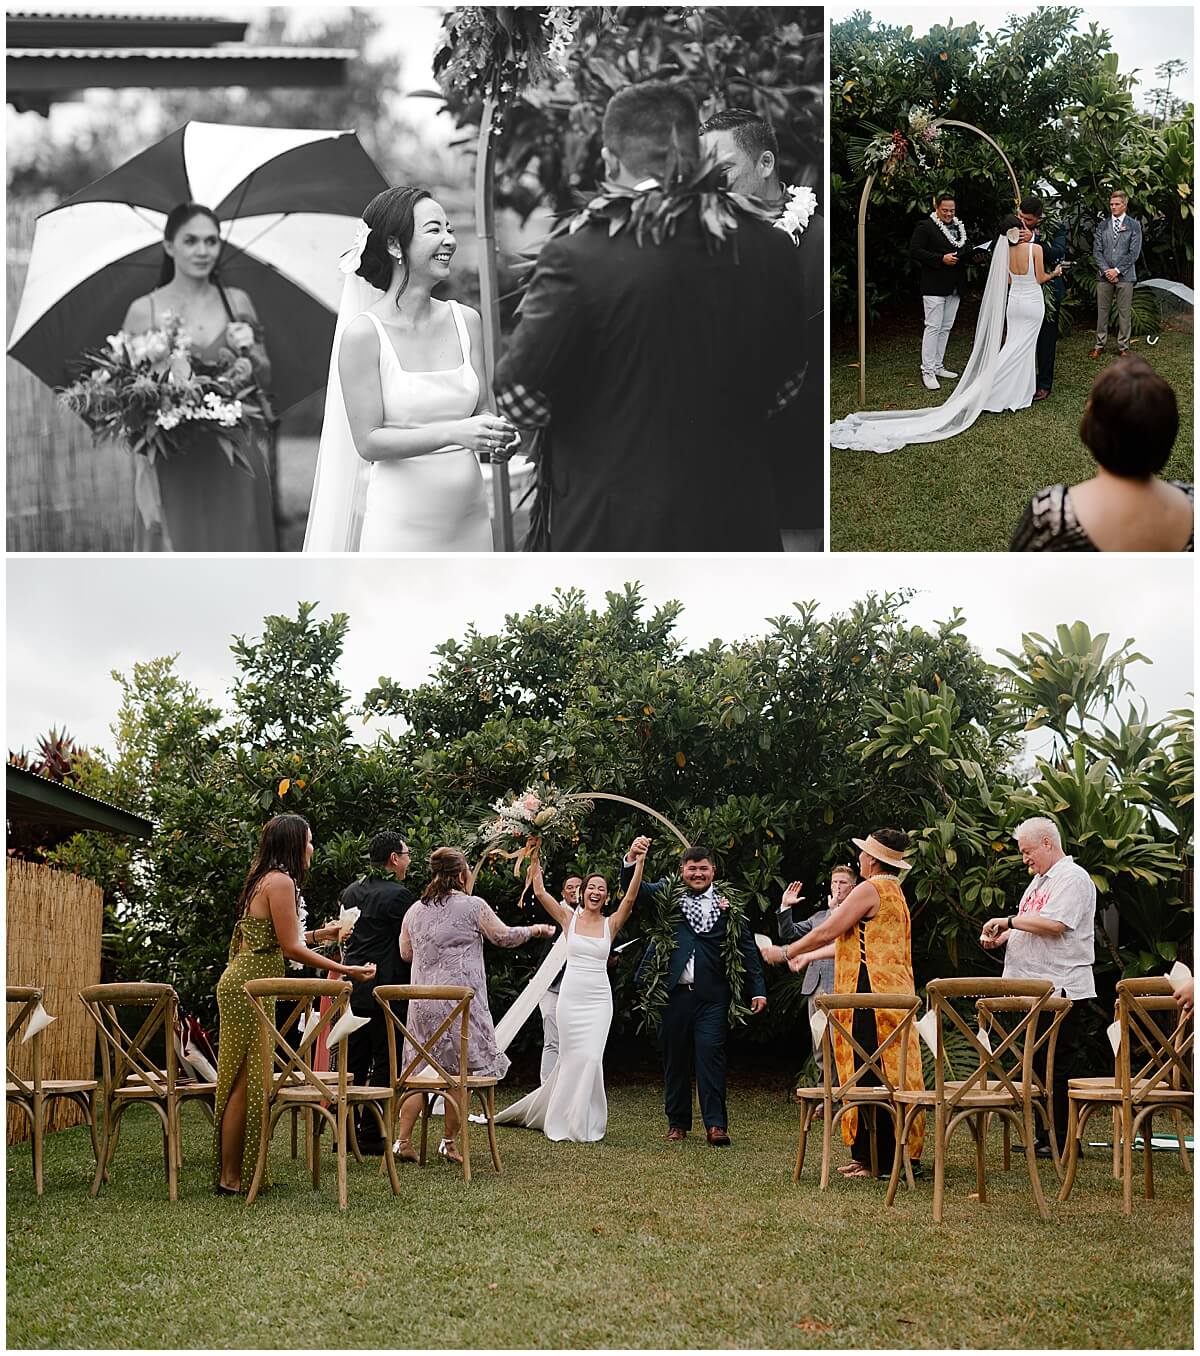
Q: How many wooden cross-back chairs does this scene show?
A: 11